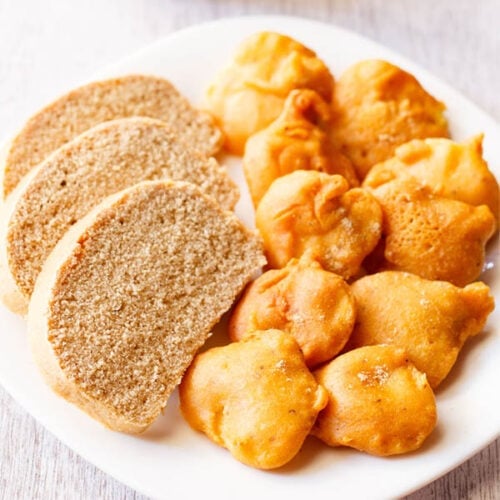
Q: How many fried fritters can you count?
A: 10